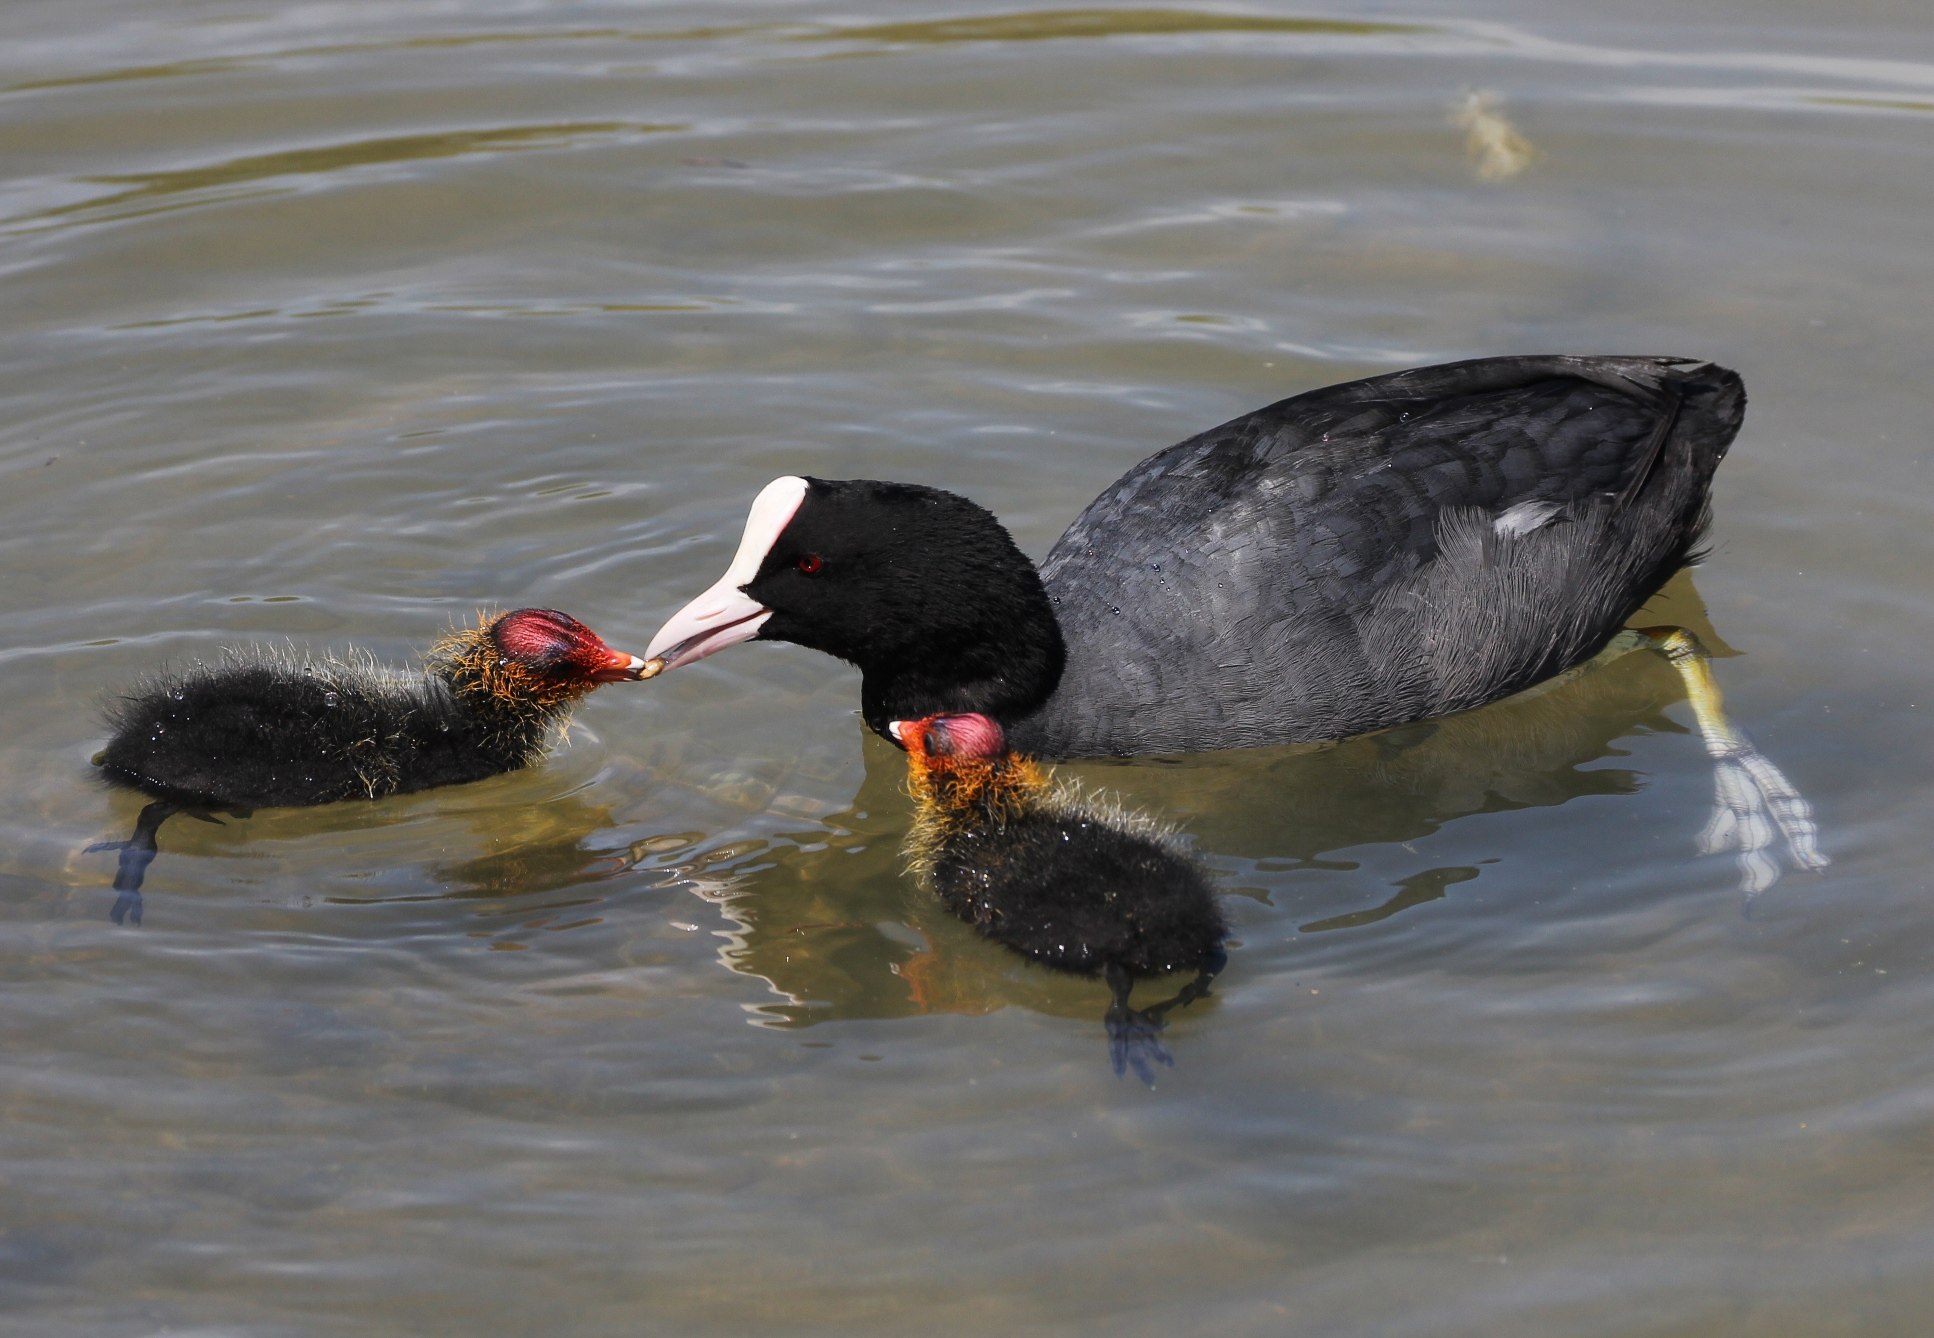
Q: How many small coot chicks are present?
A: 2